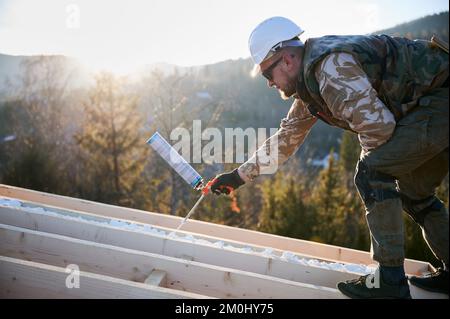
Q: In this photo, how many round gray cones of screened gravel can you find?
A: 0